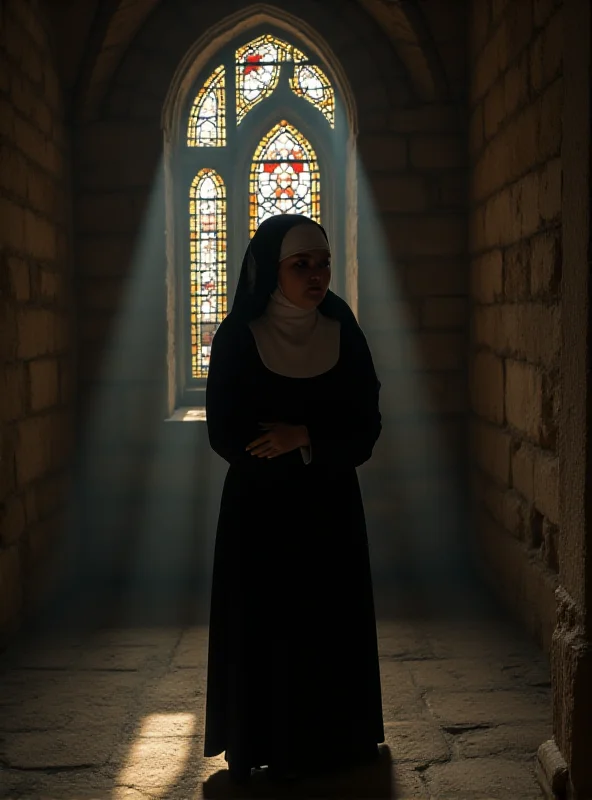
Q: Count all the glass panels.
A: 5